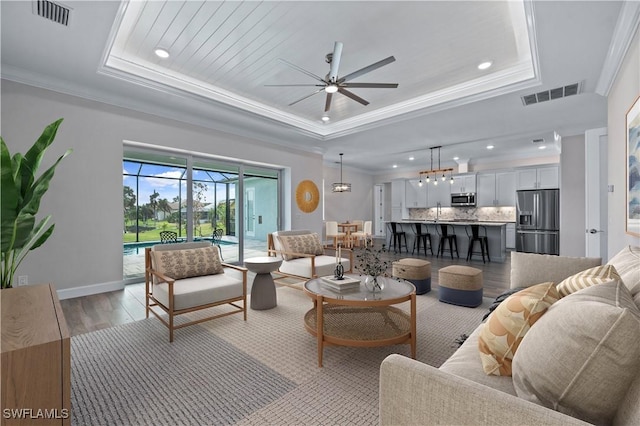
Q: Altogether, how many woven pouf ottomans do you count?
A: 2